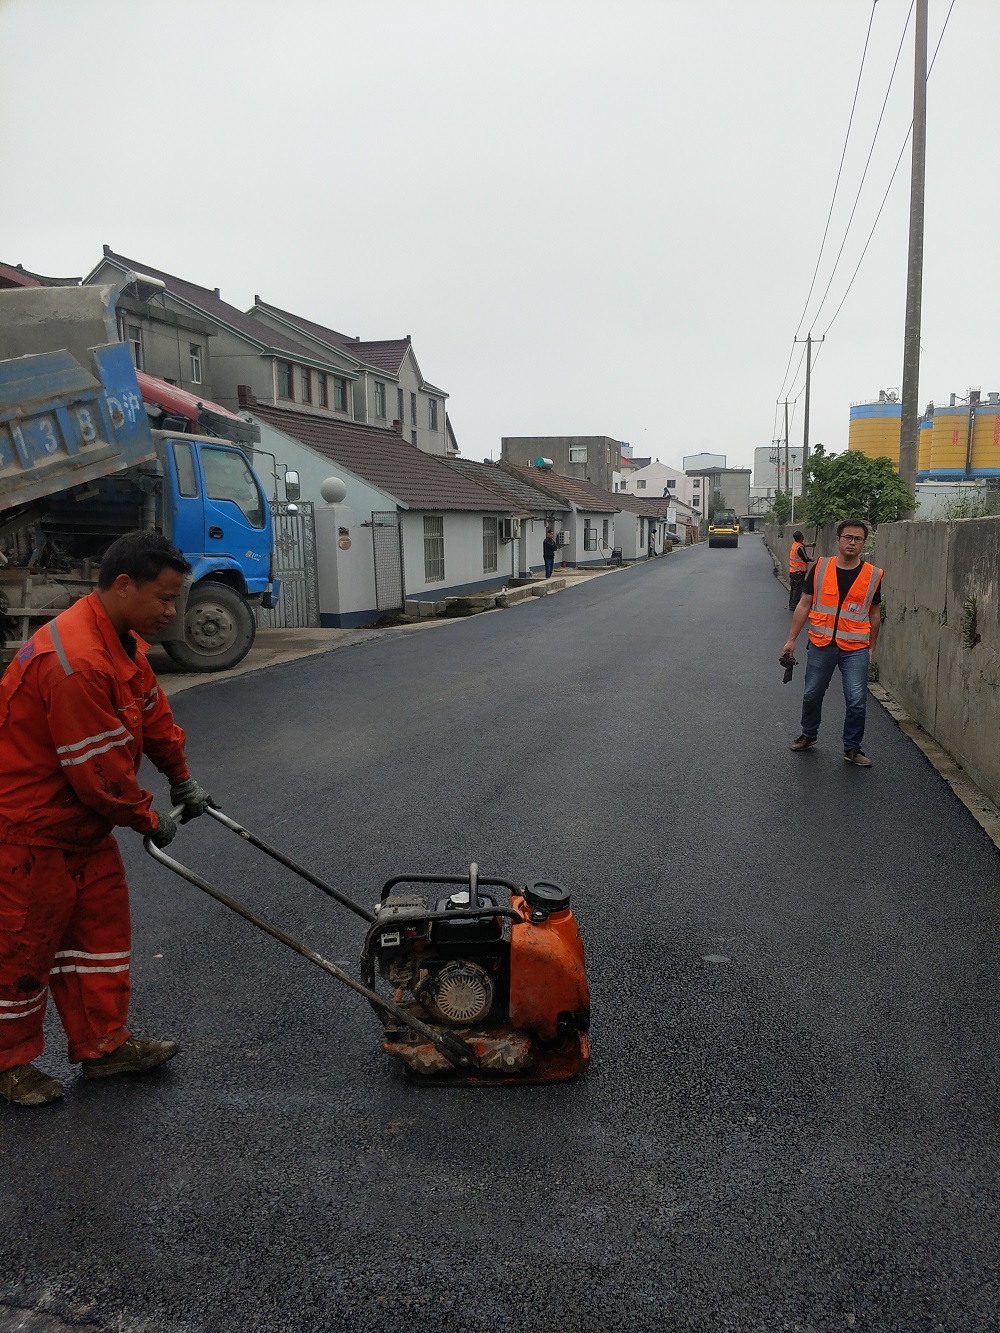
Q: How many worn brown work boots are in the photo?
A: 2